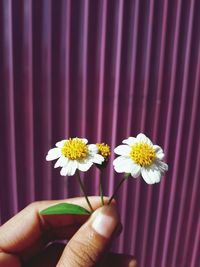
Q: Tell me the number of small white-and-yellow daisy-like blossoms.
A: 2